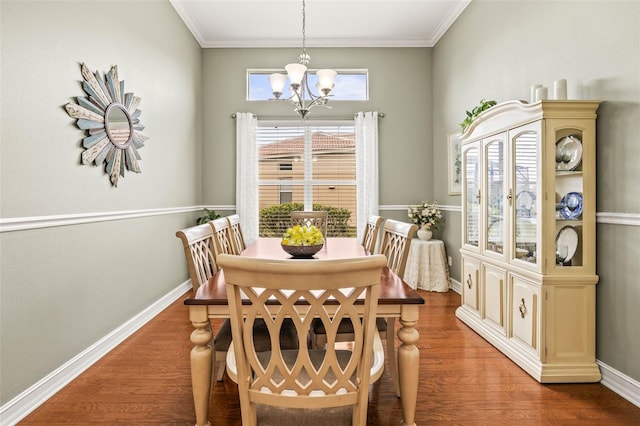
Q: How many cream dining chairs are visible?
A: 7